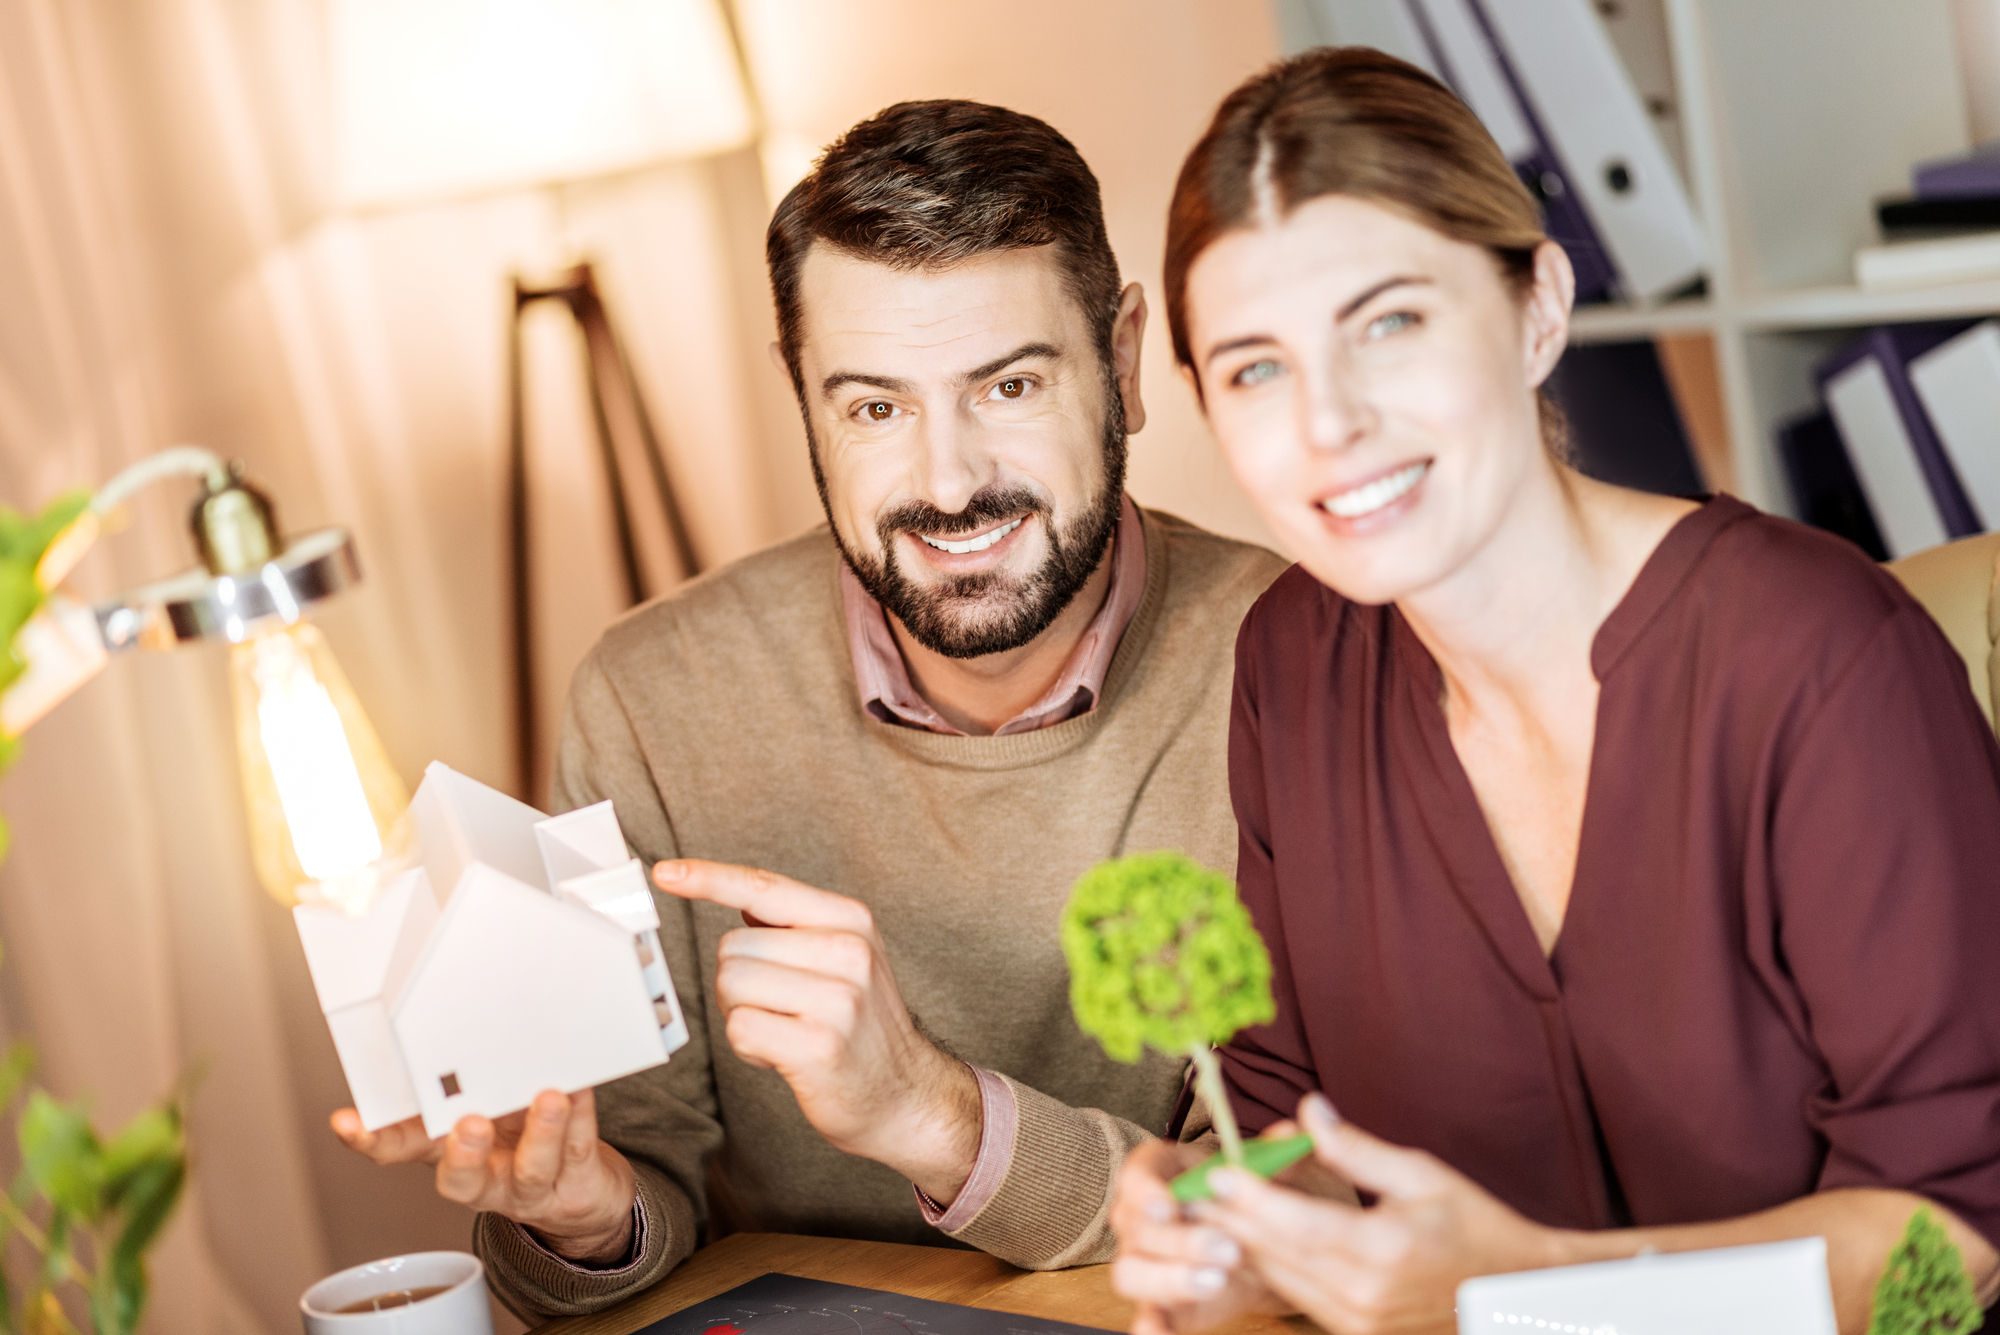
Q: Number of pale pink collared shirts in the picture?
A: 1